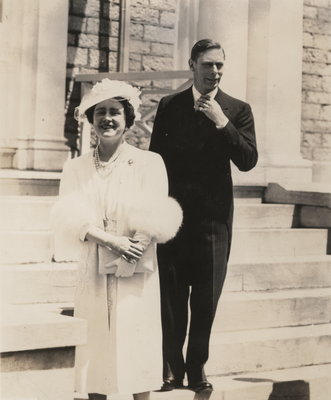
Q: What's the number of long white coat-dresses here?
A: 1